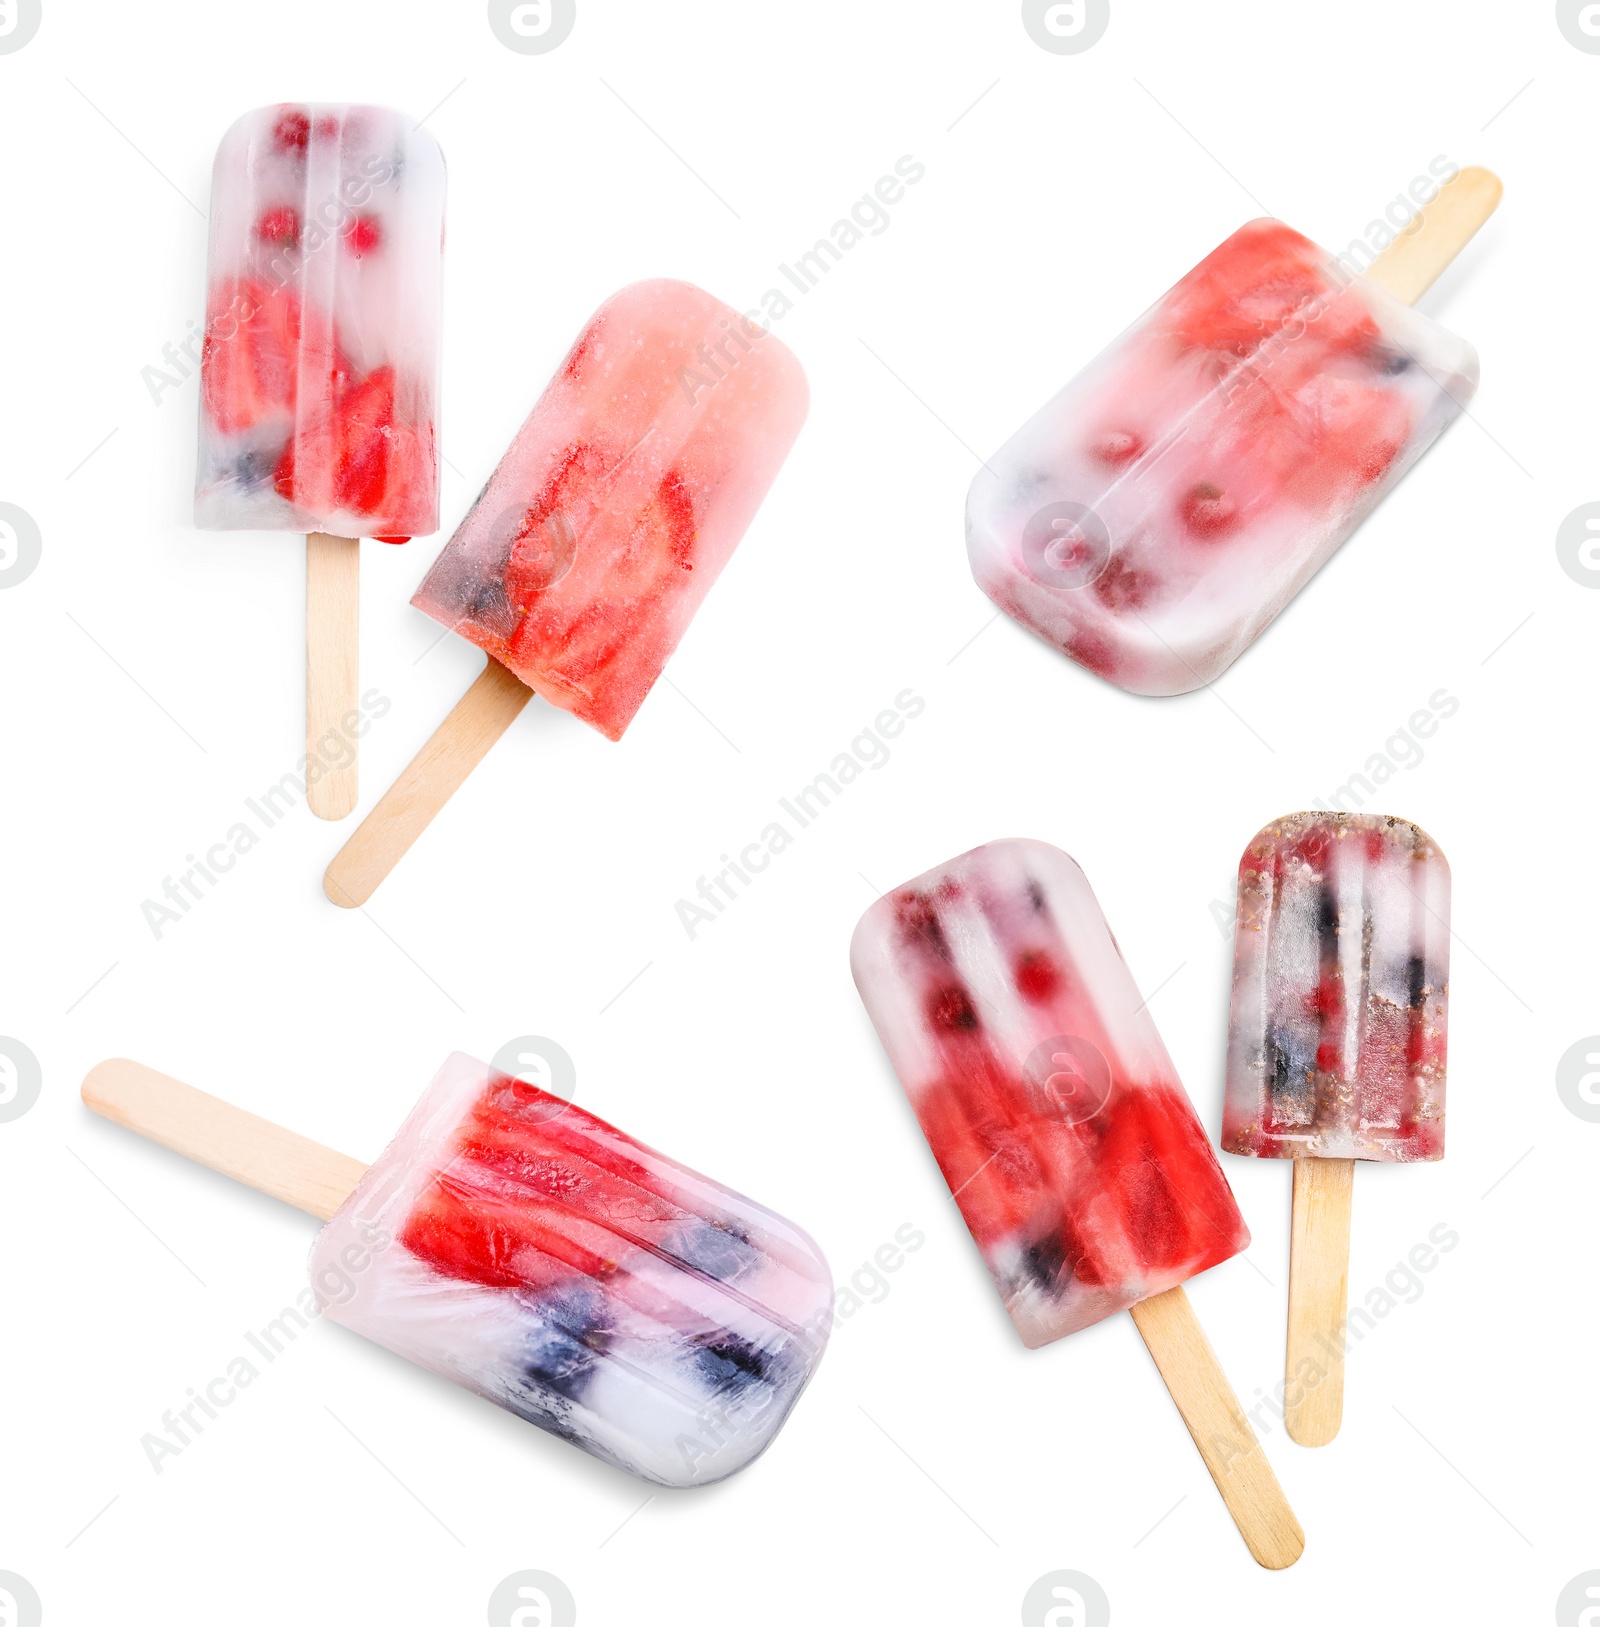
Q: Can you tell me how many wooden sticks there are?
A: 6